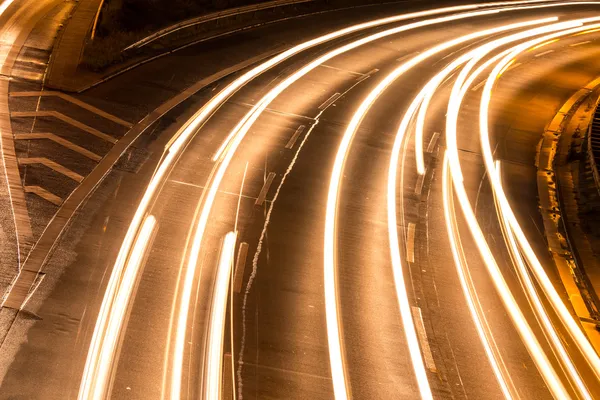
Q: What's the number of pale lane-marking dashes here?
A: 15